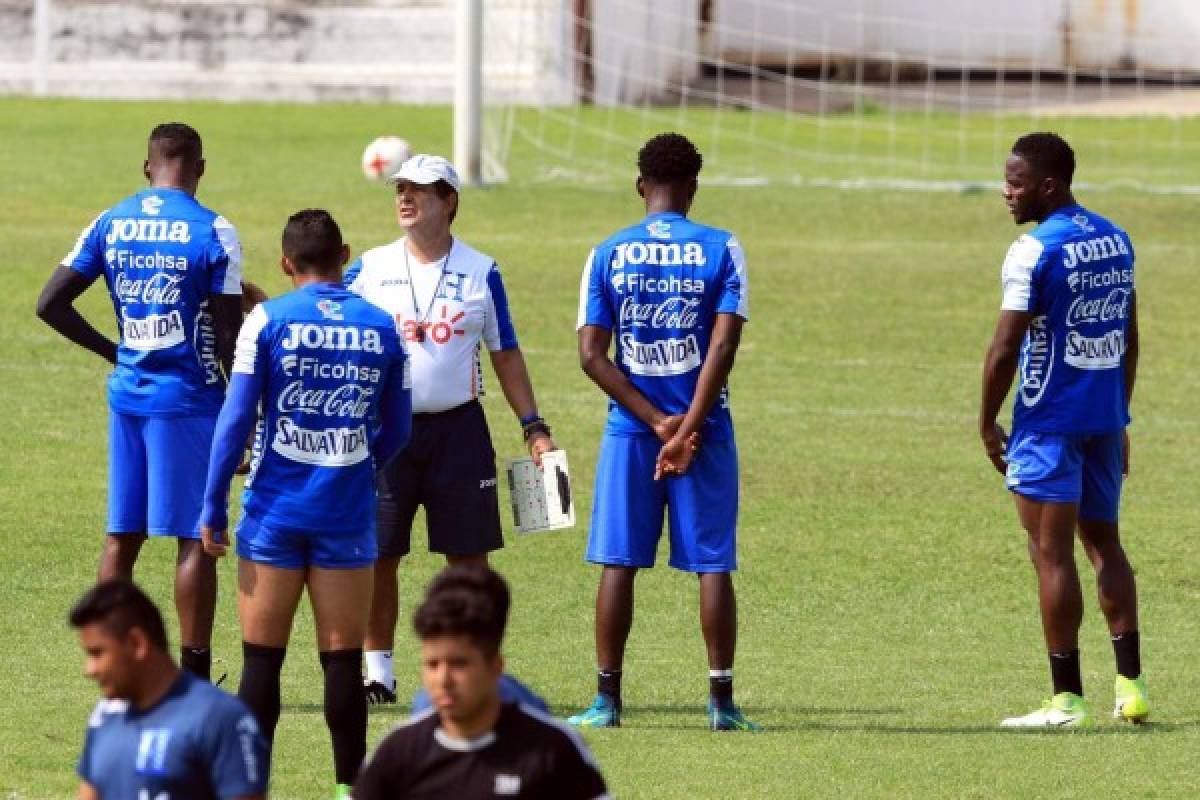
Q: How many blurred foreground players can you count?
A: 2